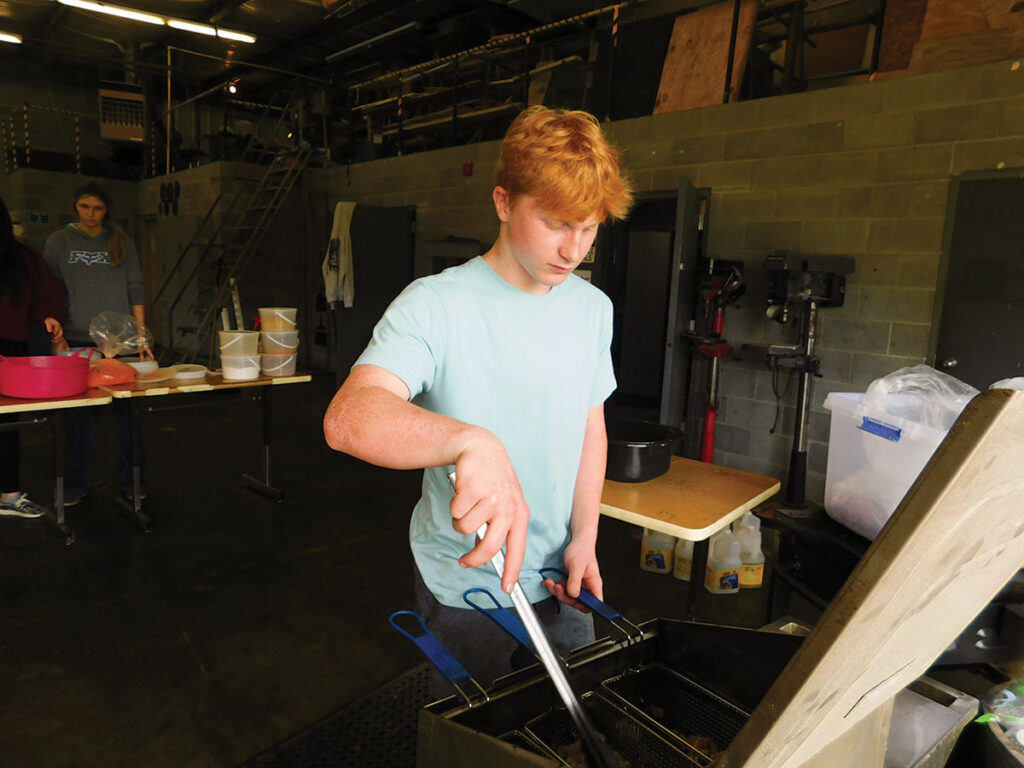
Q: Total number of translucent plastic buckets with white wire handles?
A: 5